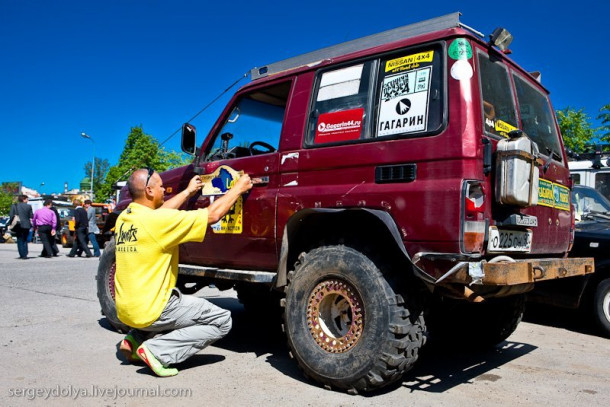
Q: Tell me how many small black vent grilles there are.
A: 1